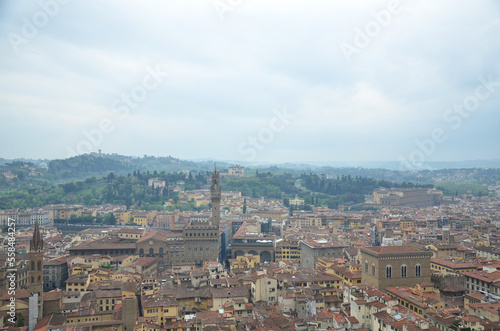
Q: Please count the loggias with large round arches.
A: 1